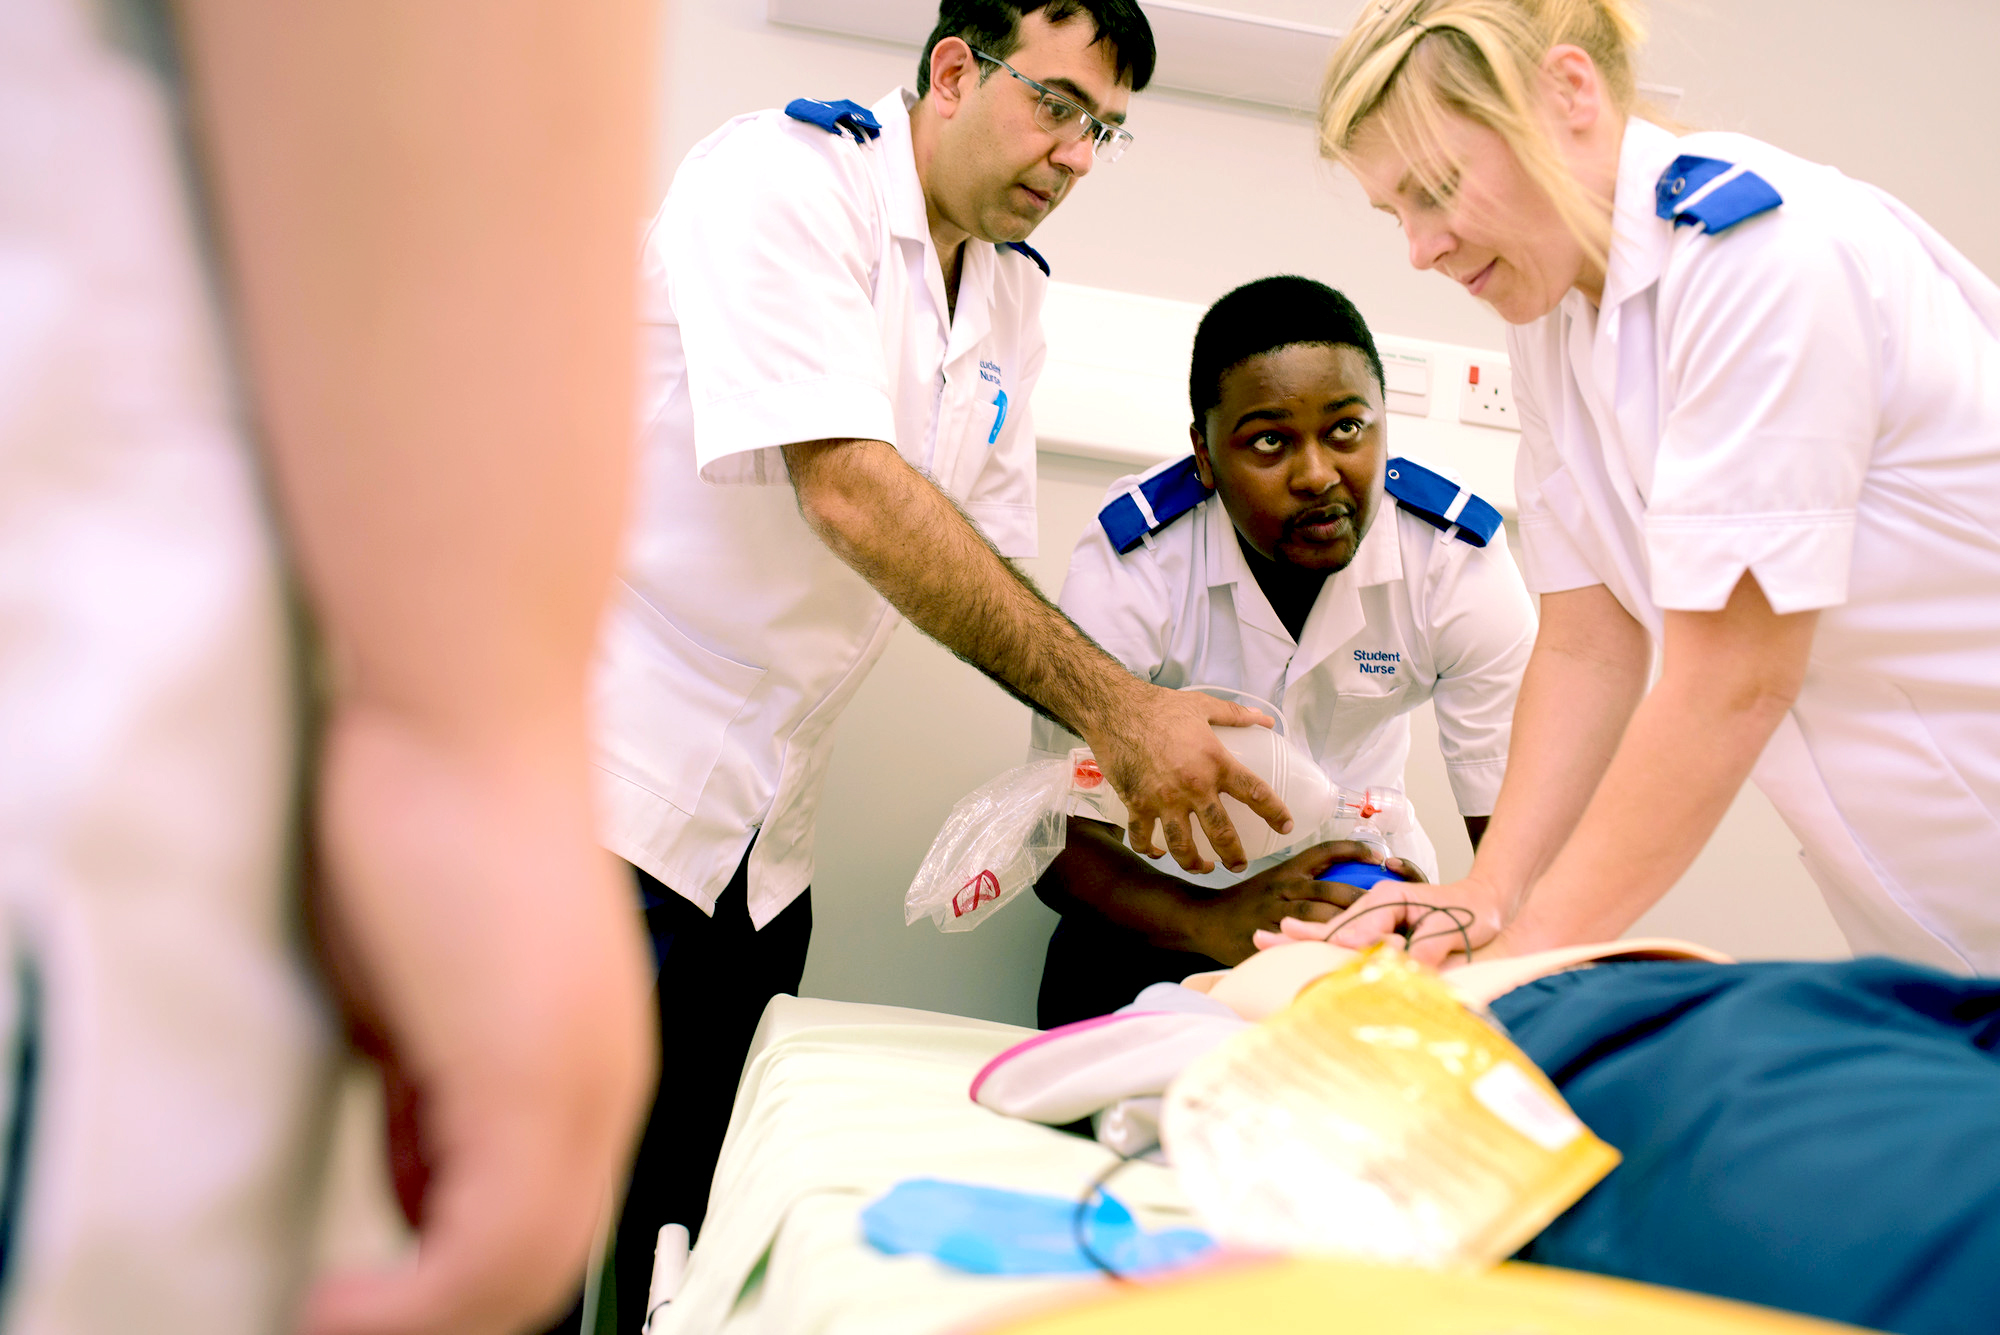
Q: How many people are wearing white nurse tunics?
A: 3